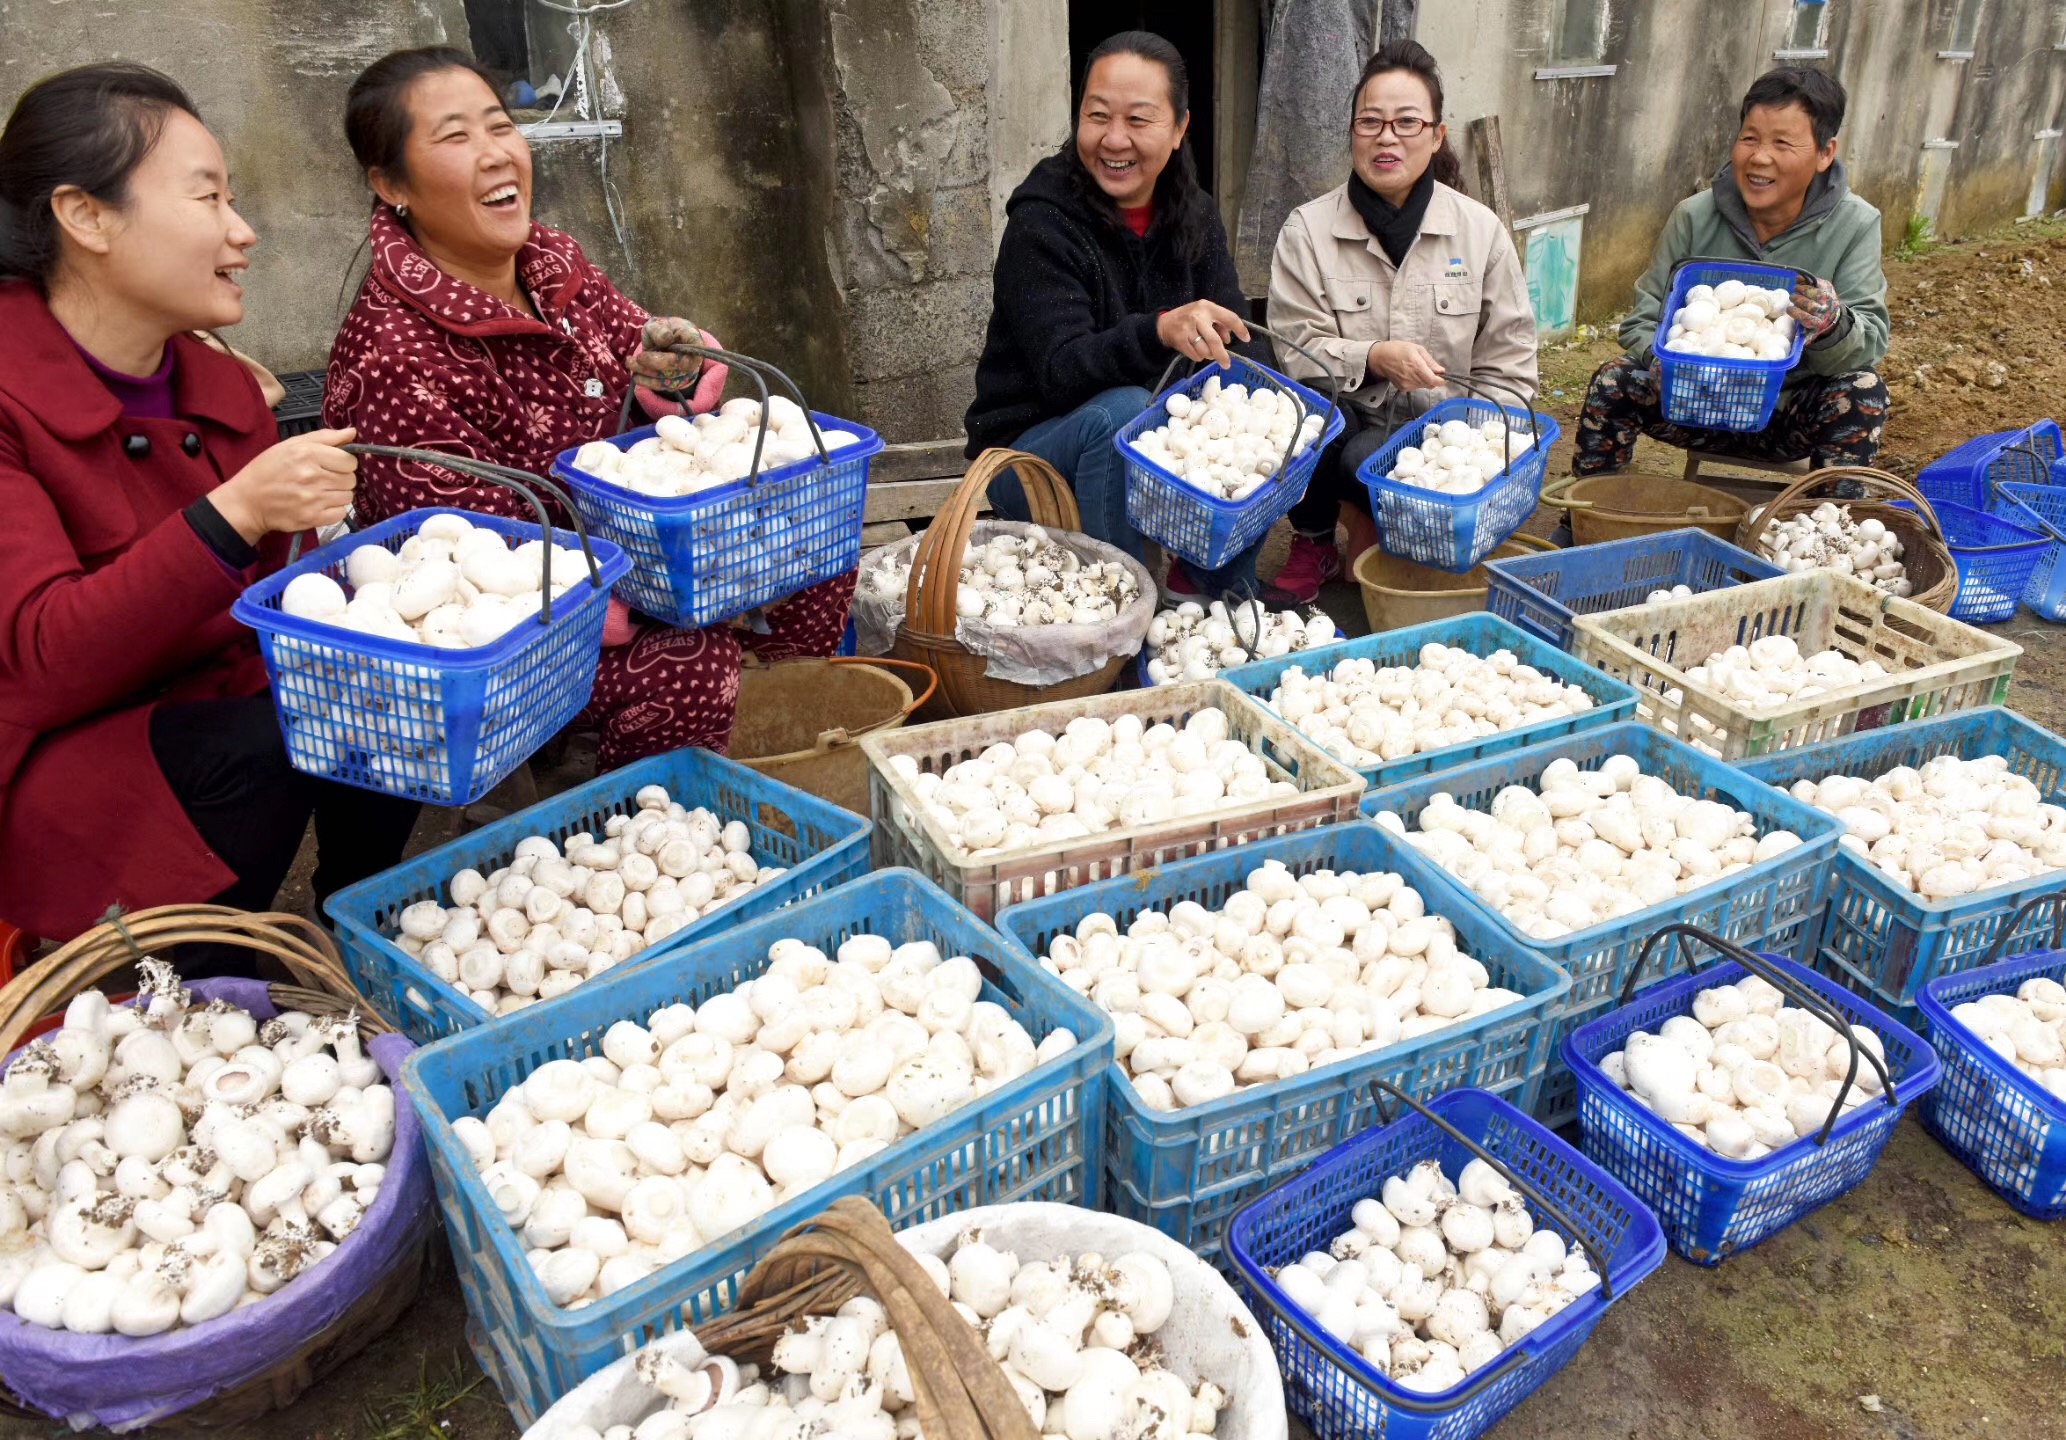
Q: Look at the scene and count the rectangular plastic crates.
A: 9